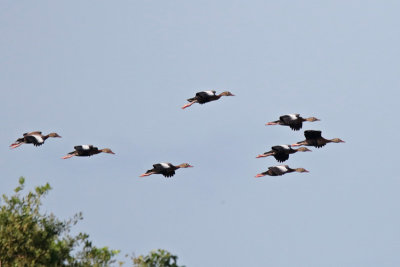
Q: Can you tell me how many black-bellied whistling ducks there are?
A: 8